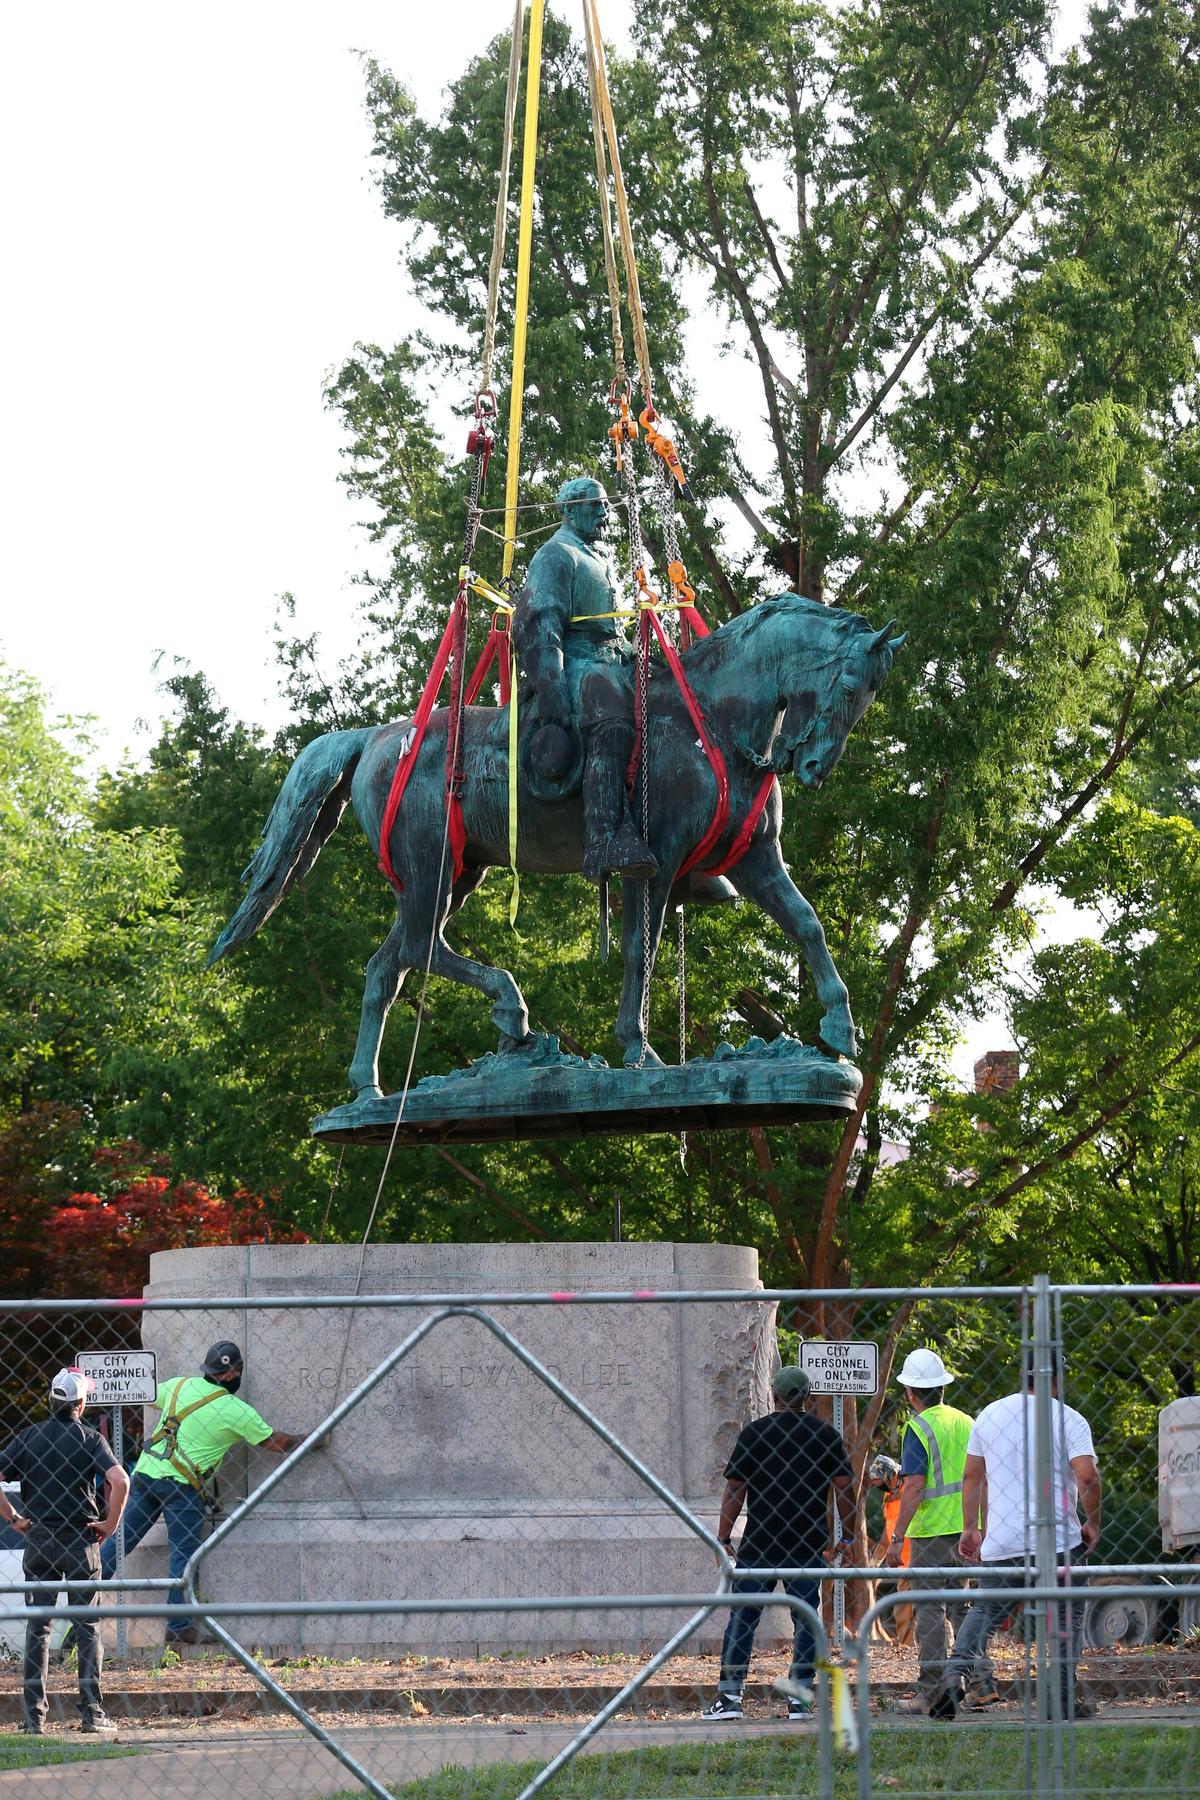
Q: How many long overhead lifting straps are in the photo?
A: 4